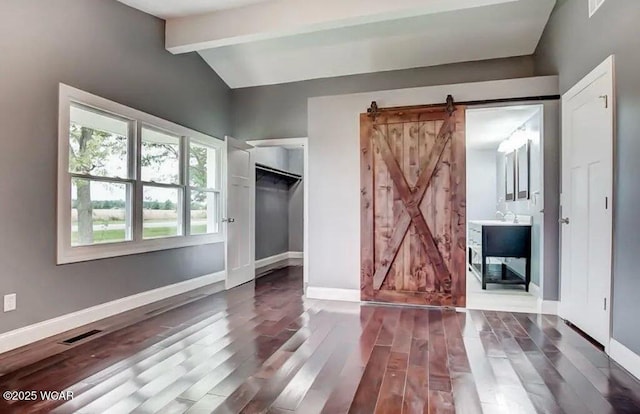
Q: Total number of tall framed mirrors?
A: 2